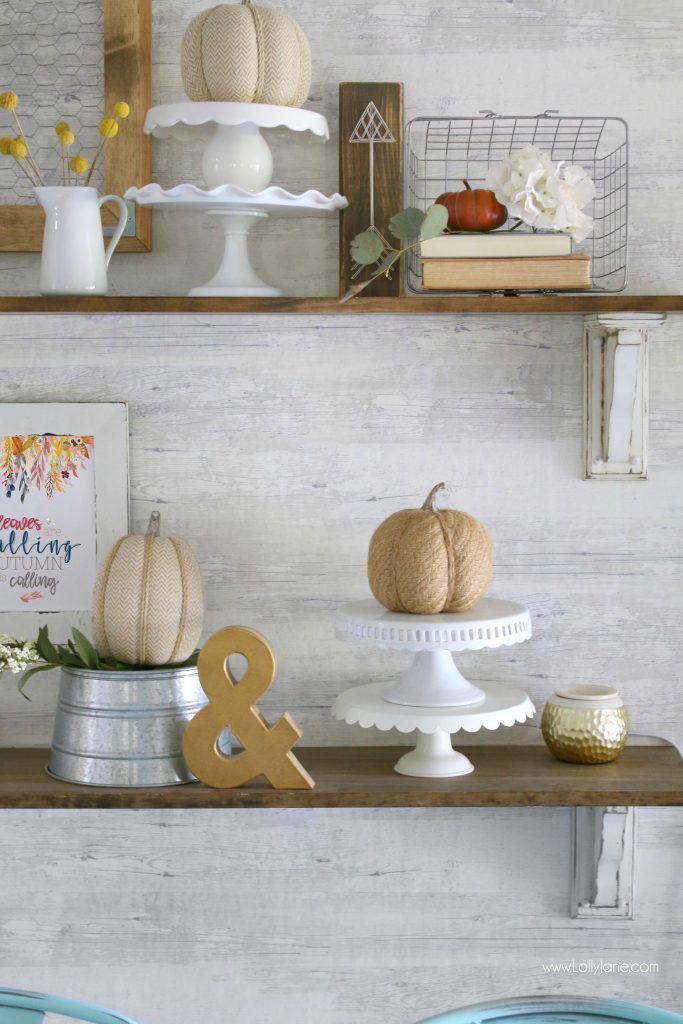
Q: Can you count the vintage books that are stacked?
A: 2